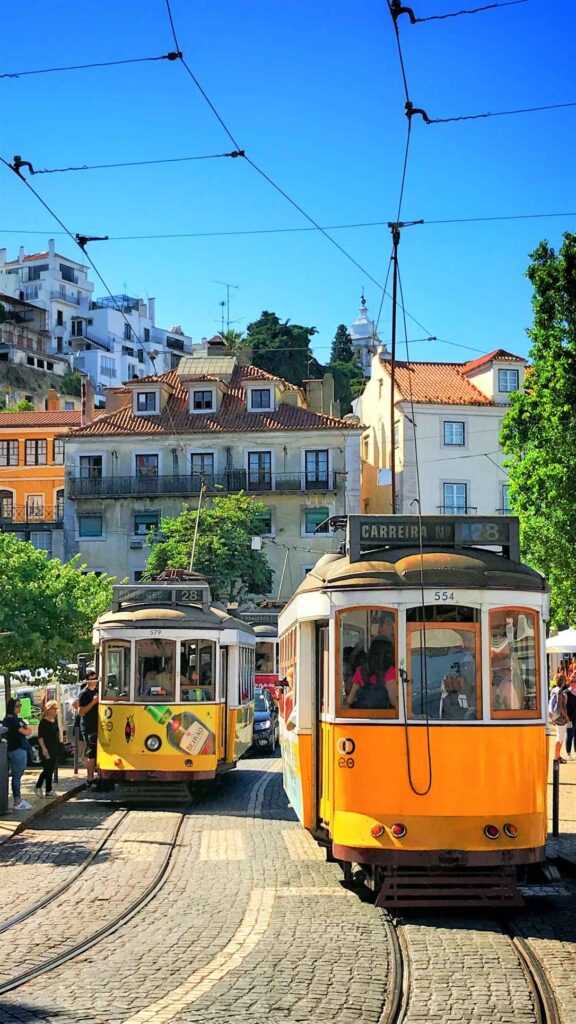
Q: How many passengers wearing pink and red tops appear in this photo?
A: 1